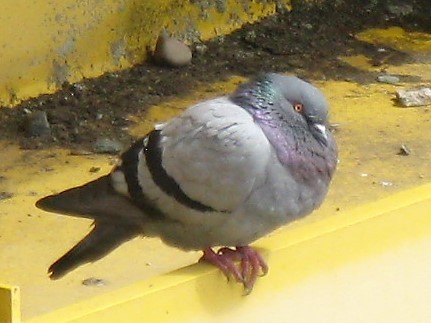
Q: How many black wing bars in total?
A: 2